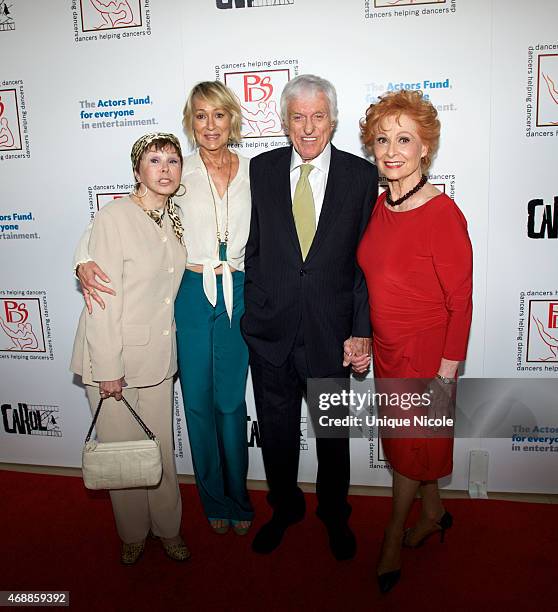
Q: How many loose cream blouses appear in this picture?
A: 1